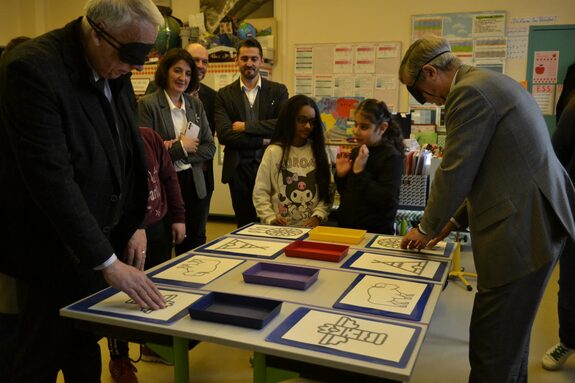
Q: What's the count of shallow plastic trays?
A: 4